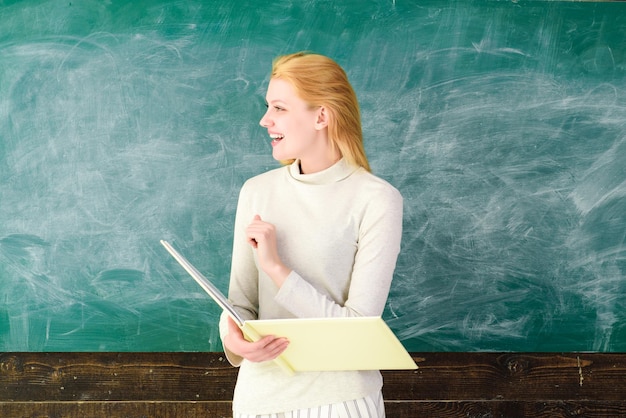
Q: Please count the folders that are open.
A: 1